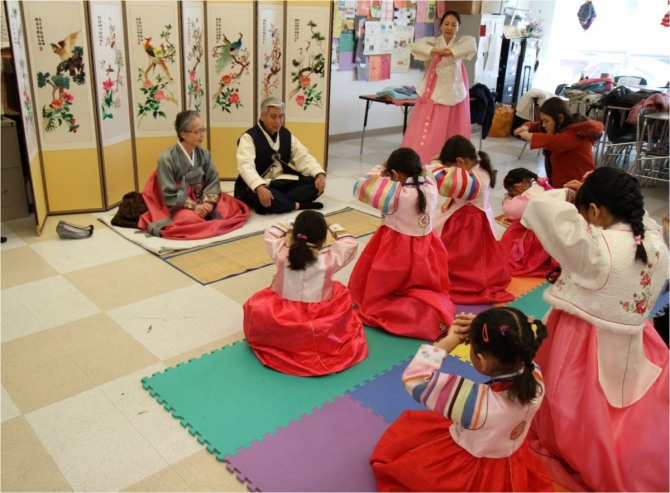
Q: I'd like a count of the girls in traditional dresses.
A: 6